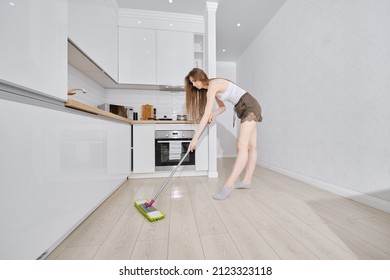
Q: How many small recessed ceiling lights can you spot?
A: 3